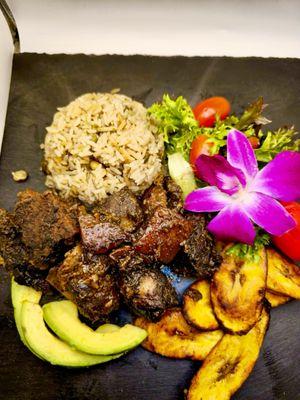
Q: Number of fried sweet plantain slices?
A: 6